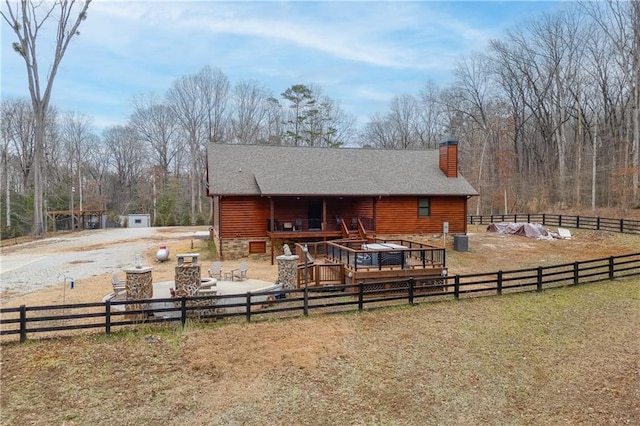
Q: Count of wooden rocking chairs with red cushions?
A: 0